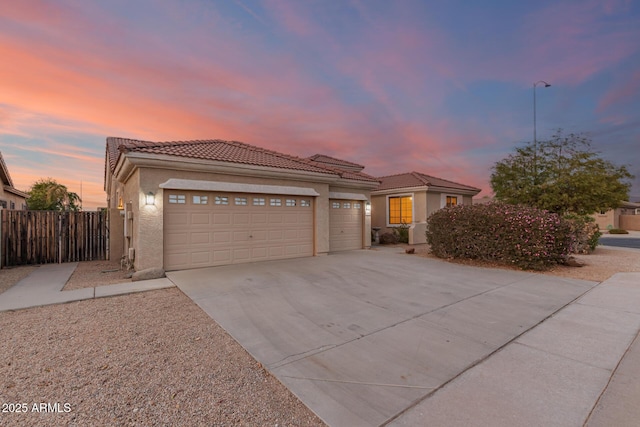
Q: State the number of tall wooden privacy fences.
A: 1